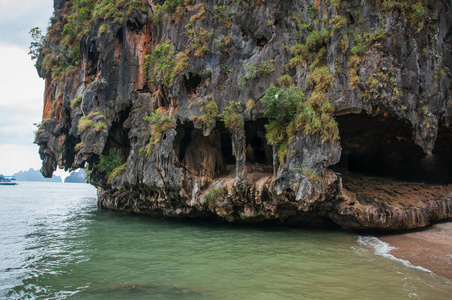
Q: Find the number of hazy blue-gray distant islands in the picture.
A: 2